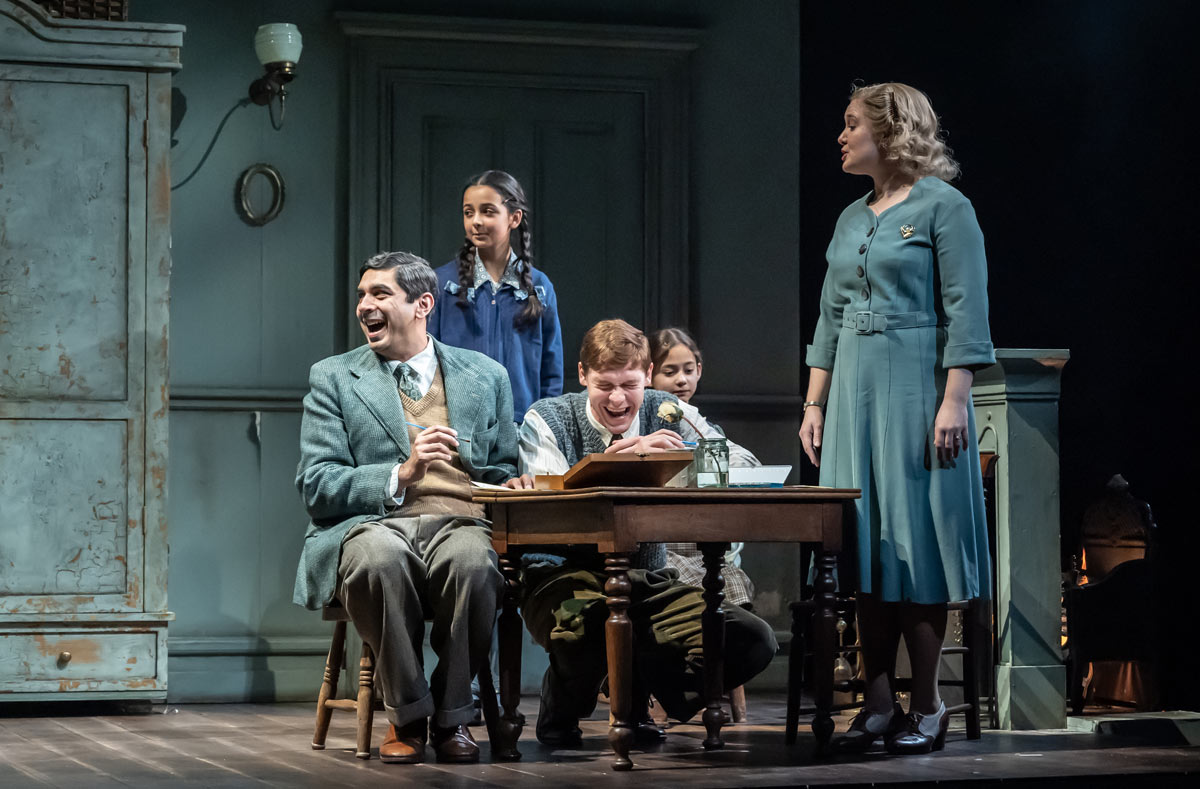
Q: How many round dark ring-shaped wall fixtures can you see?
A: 1